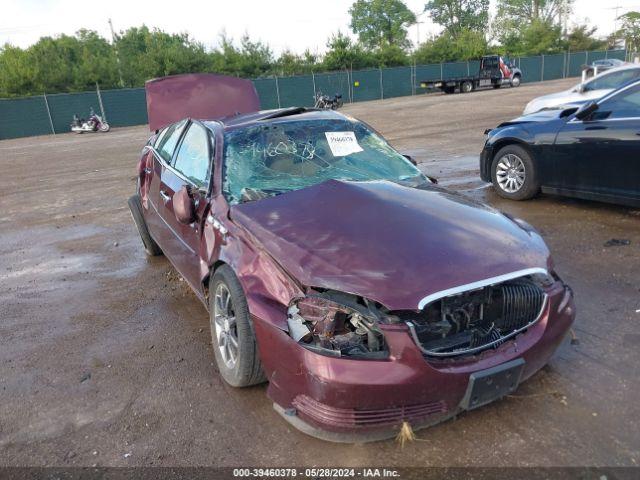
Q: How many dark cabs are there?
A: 1